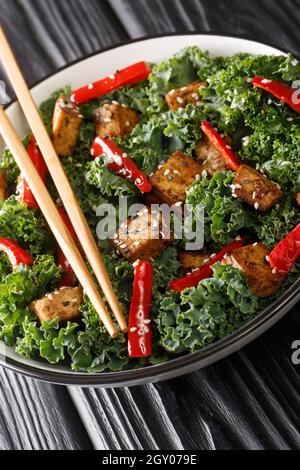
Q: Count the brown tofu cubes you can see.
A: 11